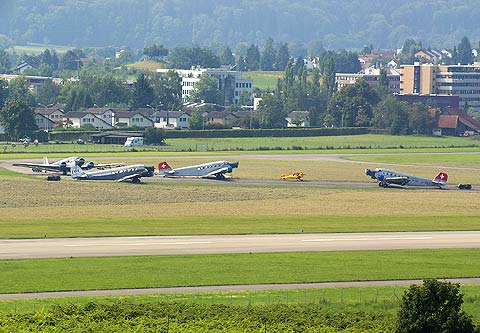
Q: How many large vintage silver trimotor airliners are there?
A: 4